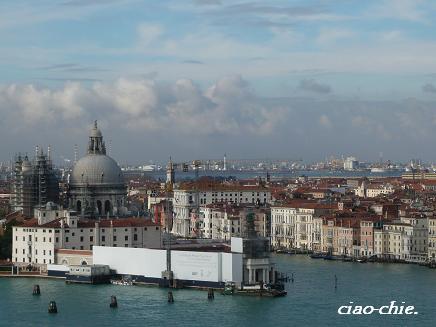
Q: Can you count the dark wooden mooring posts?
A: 5